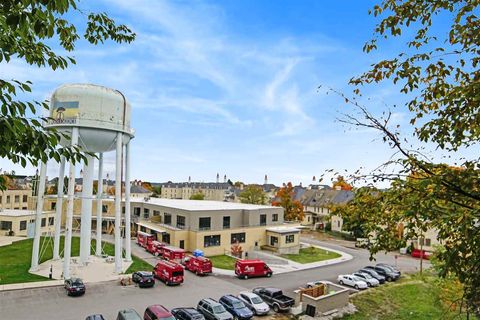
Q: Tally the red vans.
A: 6